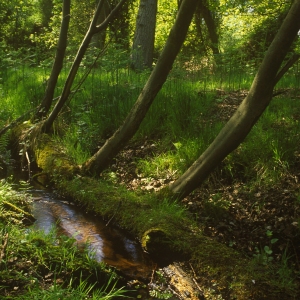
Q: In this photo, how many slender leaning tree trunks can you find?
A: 4